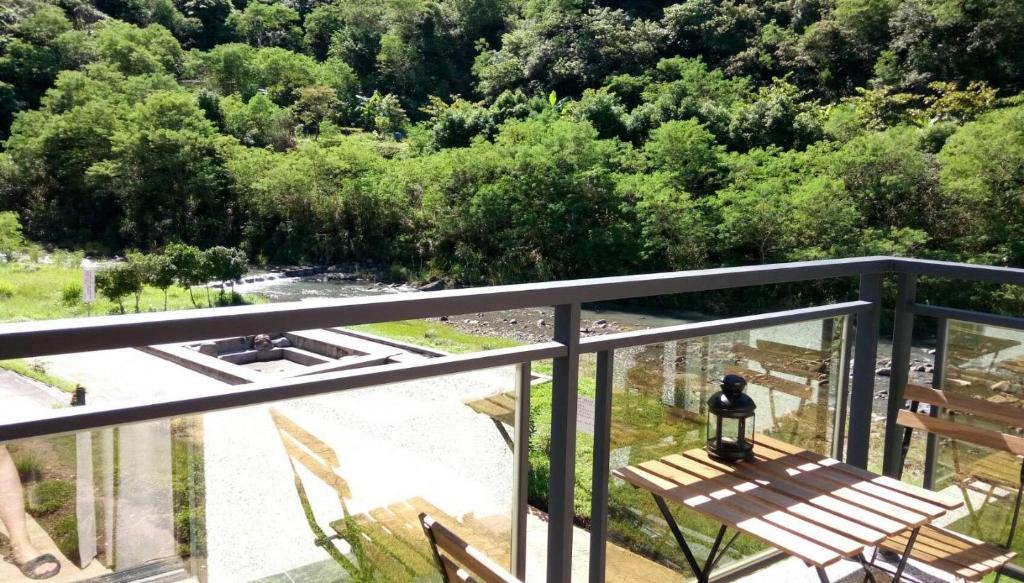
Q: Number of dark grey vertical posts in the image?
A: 7